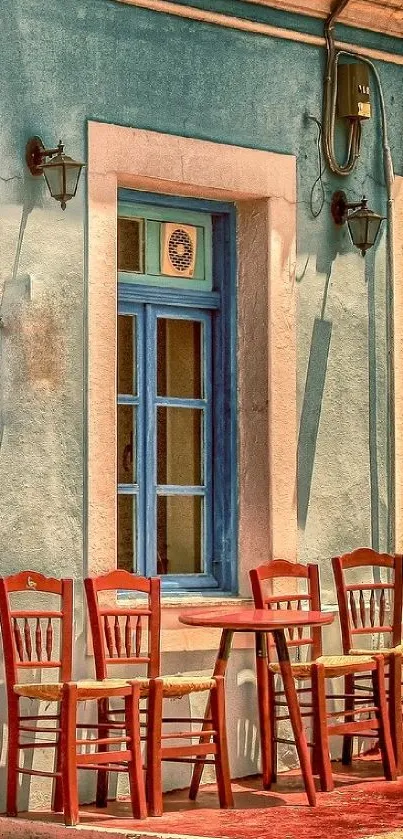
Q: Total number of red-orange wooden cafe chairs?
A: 4